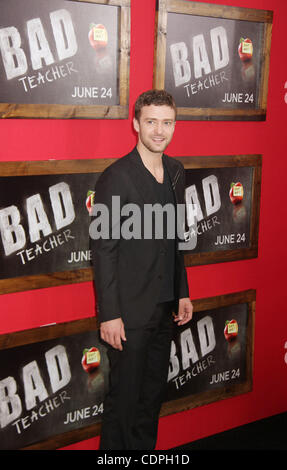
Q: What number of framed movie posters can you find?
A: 6